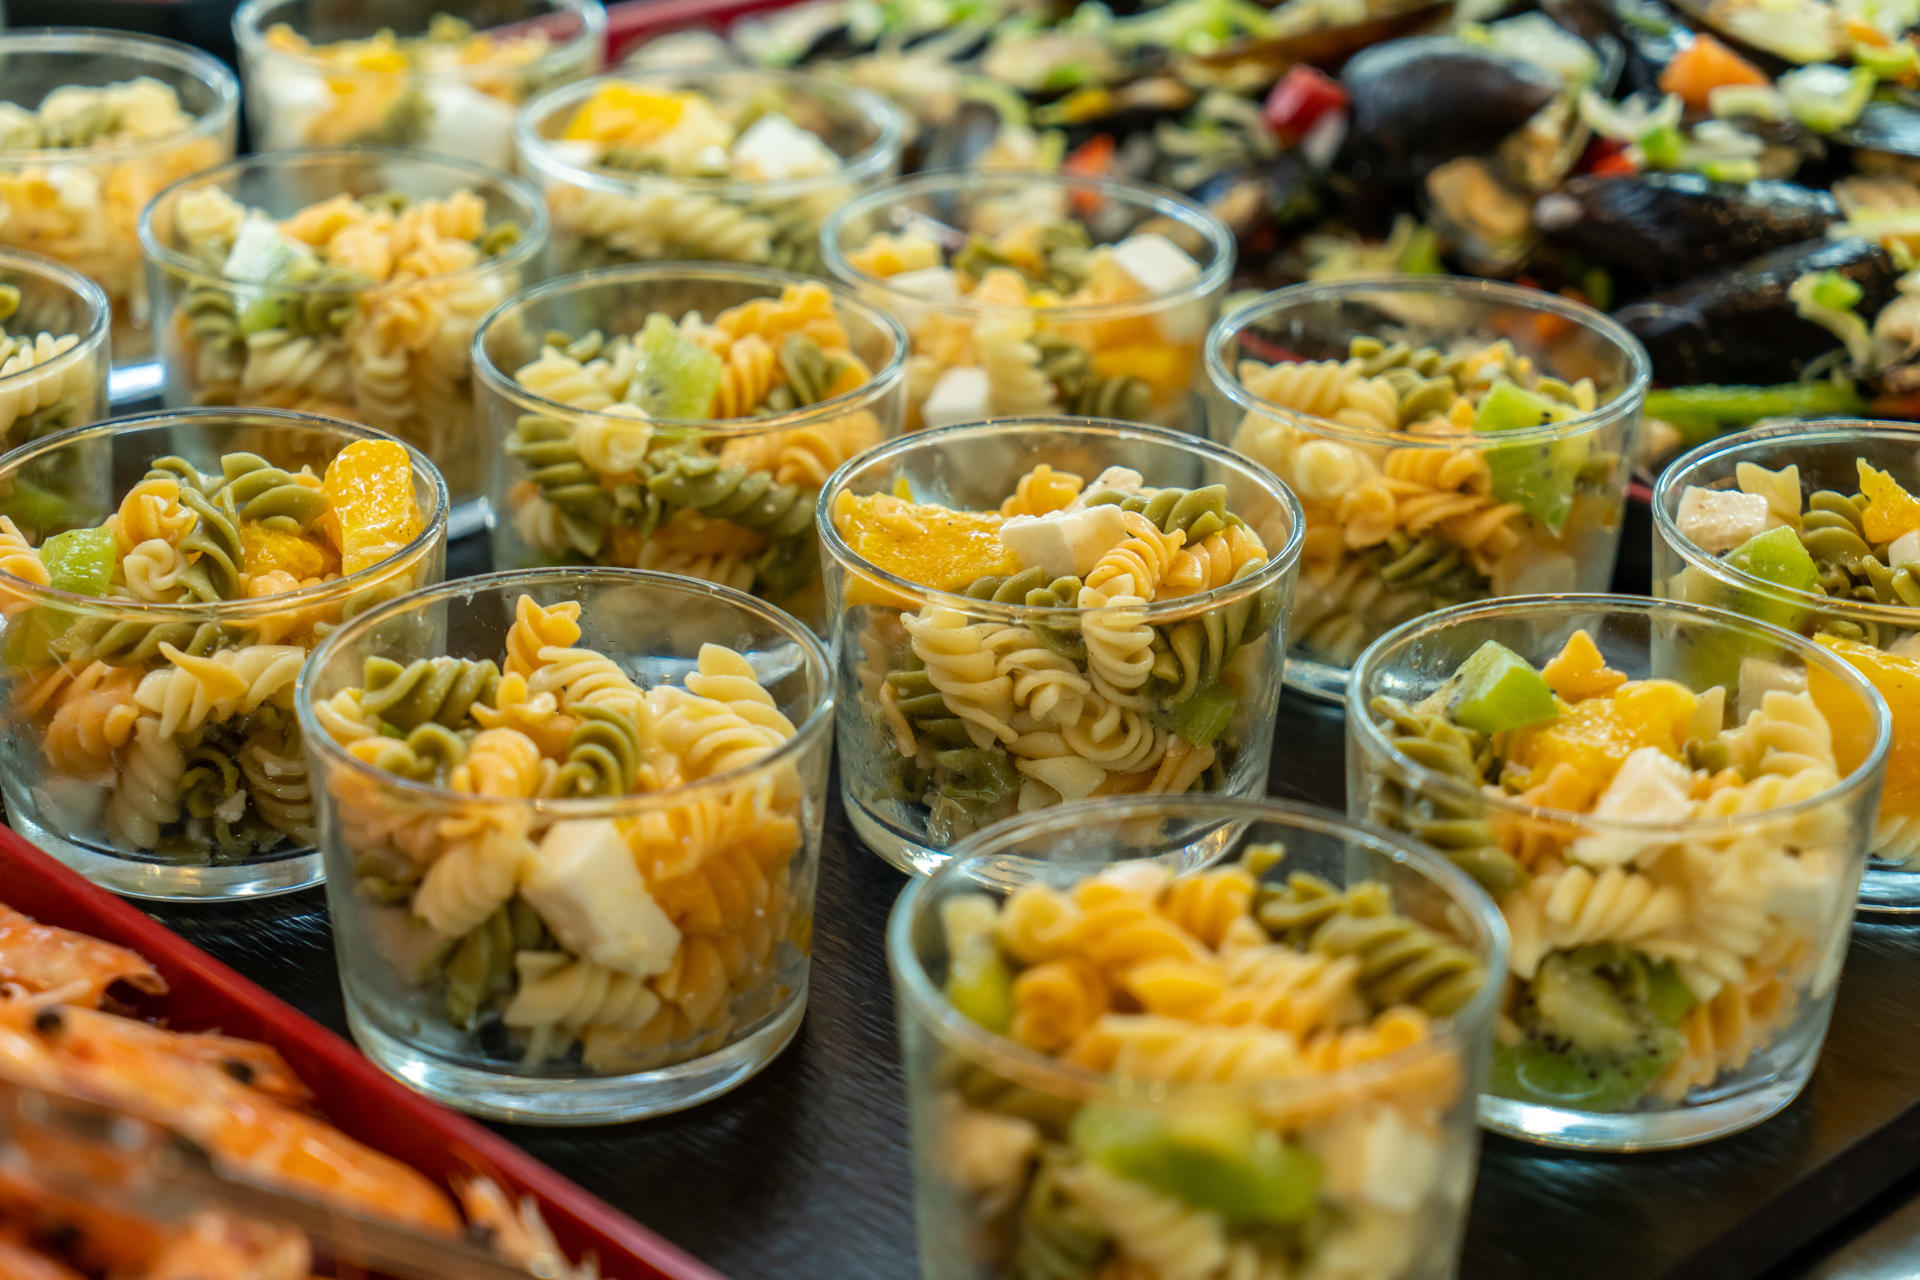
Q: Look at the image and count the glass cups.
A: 14